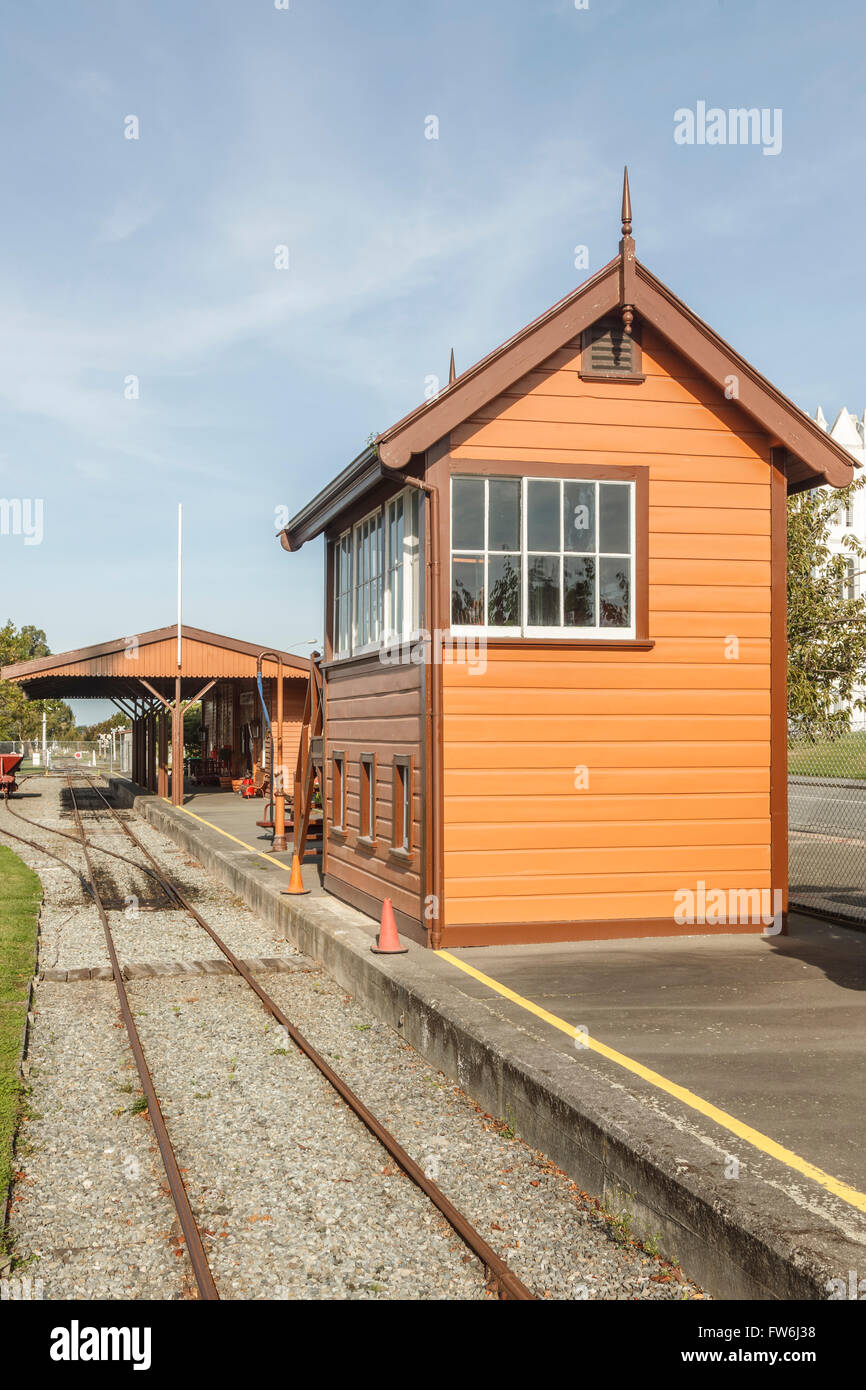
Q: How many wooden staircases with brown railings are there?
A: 1